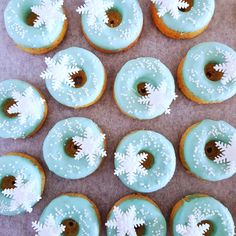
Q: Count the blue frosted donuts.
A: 14